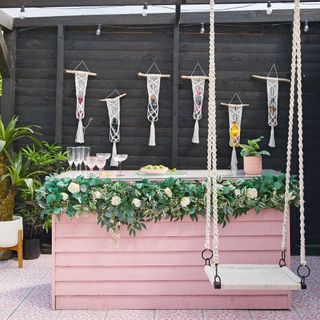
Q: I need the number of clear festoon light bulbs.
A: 6